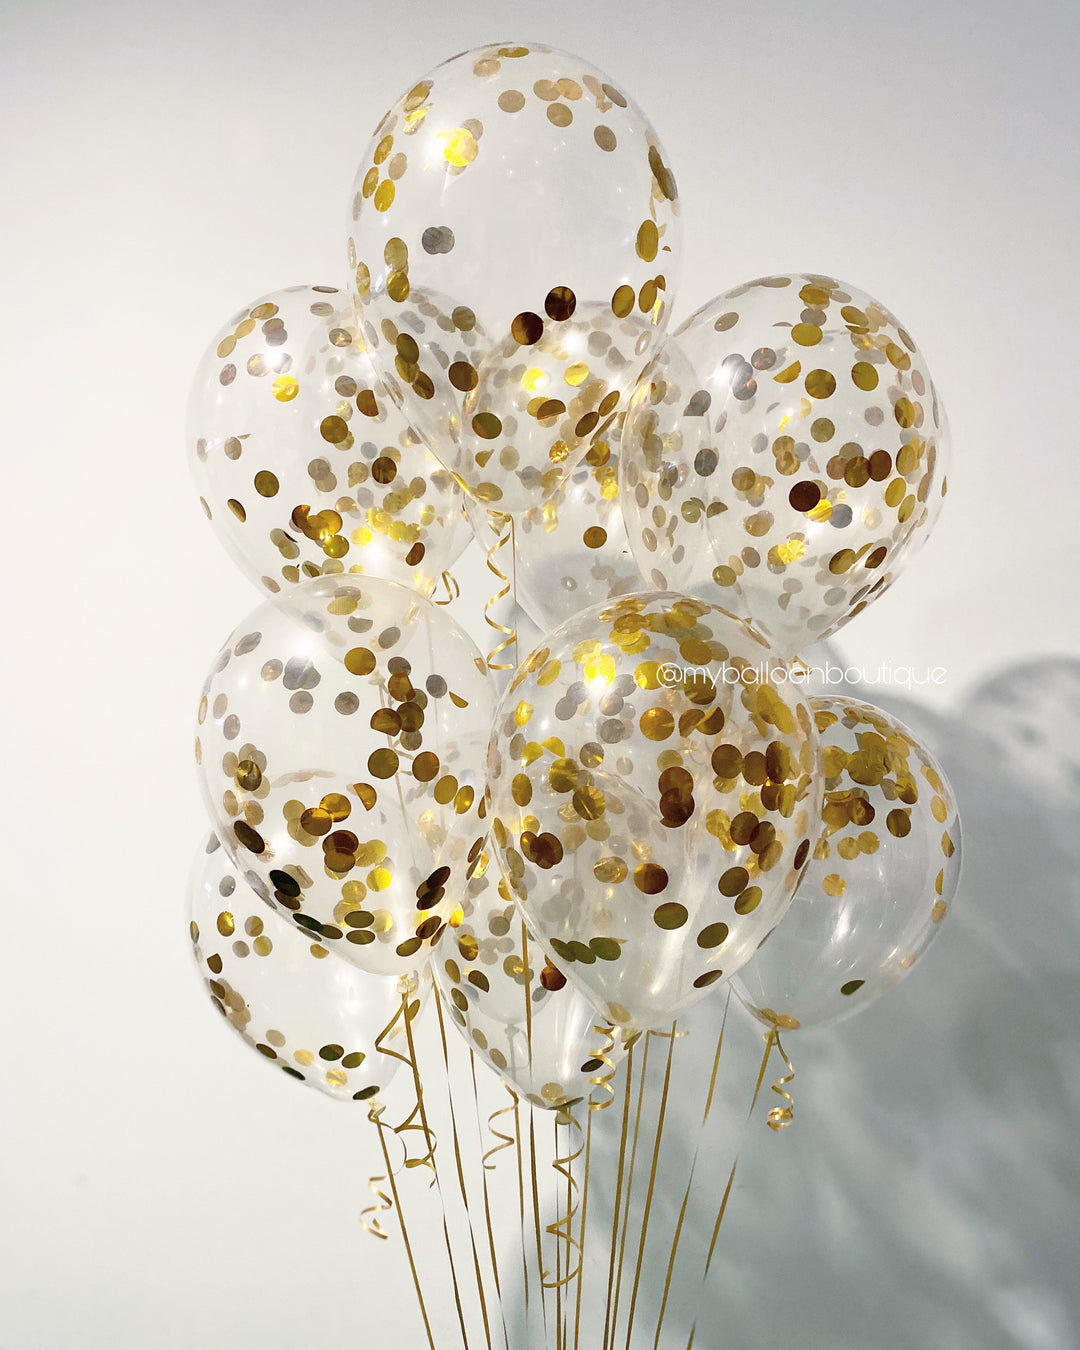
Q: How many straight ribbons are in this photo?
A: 14